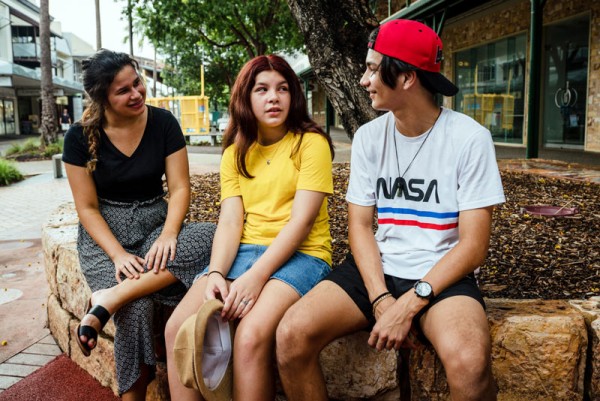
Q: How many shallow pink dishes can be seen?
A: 1